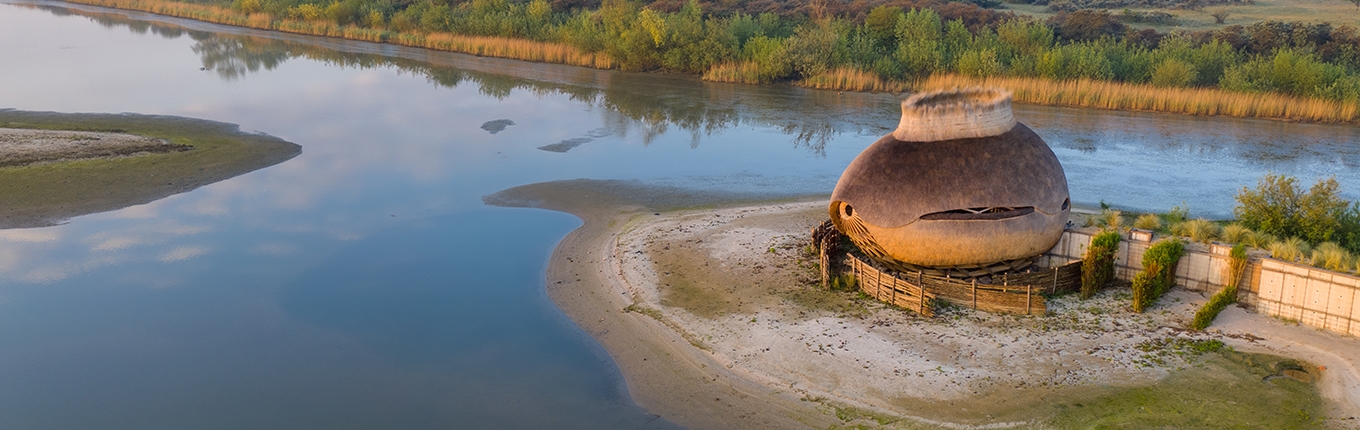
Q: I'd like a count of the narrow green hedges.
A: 3